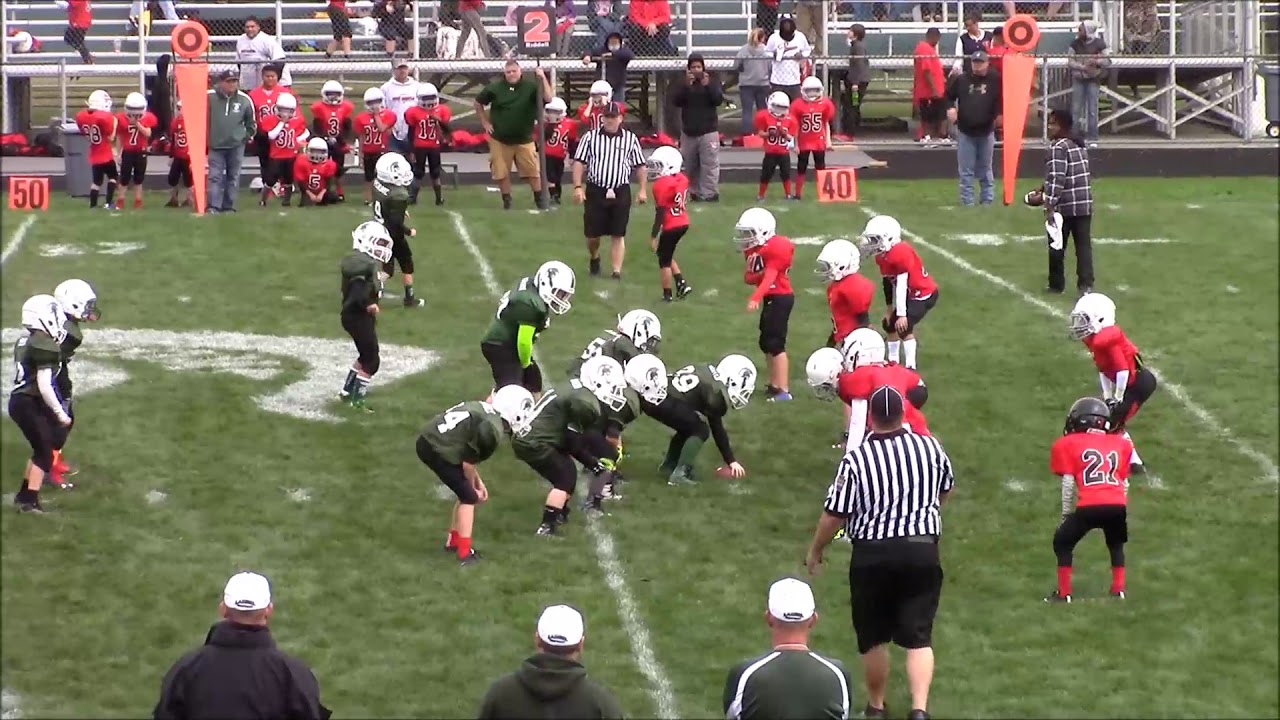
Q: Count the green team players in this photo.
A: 10